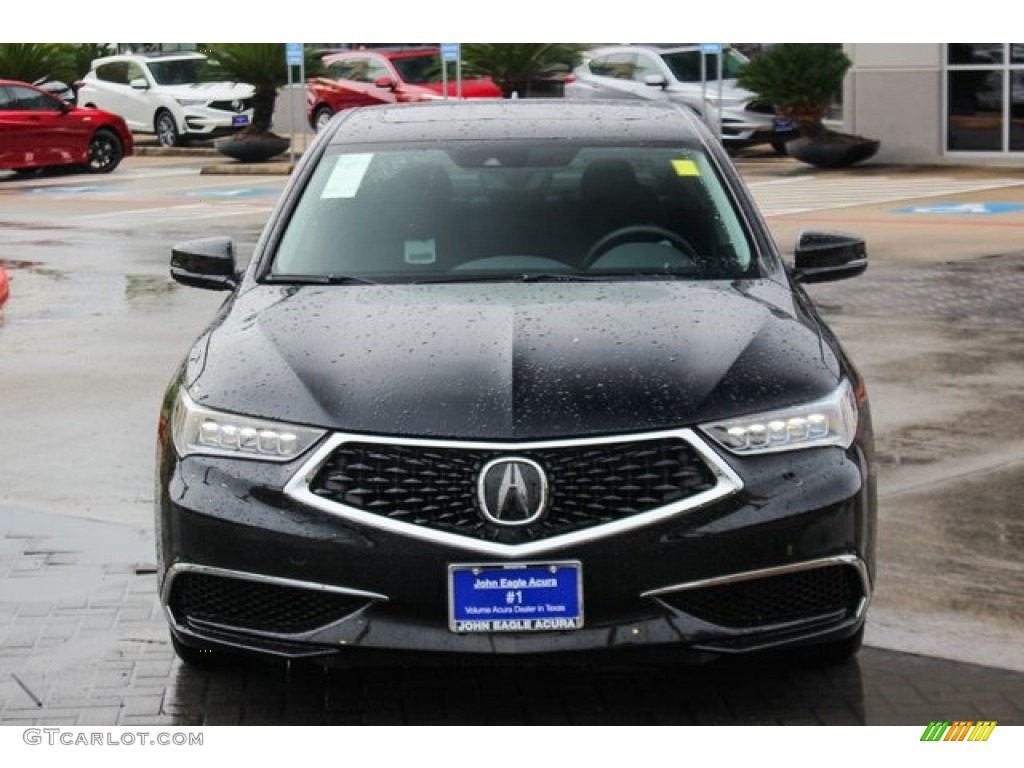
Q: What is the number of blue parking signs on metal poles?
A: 3